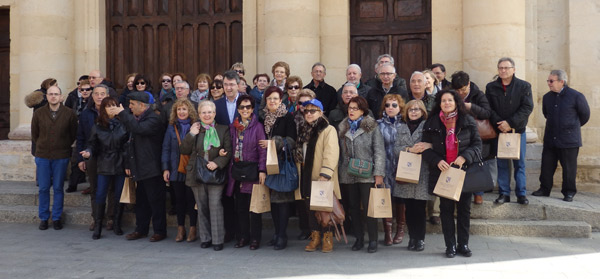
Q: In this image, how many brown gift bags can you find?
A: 8